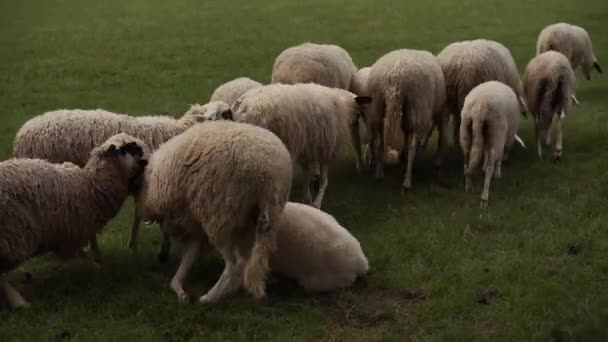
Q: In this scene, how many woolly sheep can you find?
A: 13